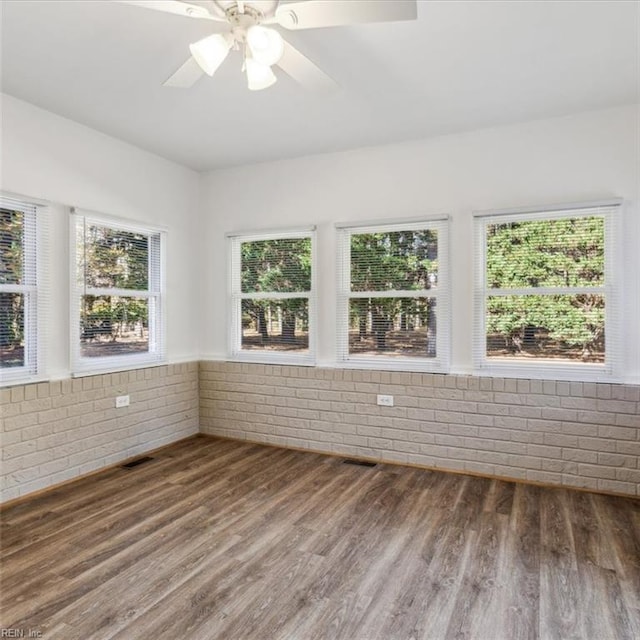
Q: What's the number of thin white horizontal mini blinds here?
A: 5